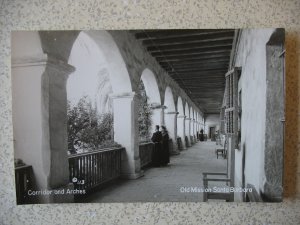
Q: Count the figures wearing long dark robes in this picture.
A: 2